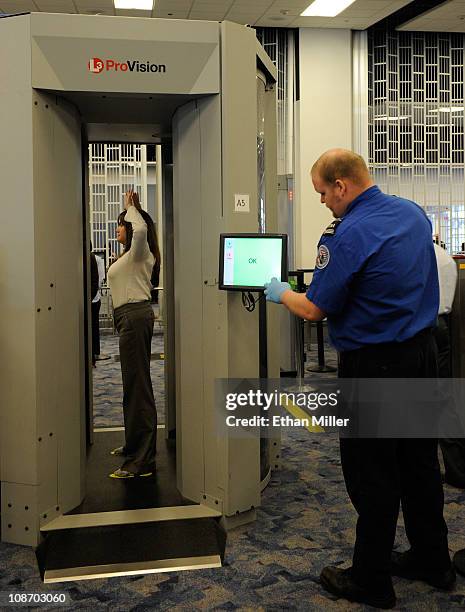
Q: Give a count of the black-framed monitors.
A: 1